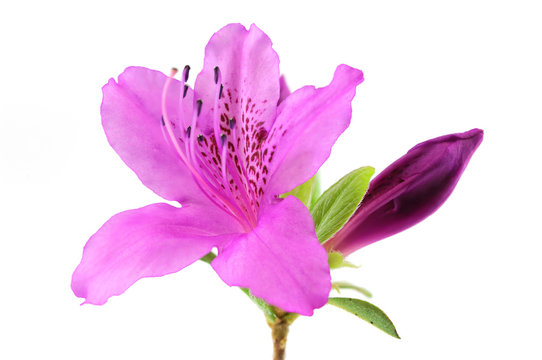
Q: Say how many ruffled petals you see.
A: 5